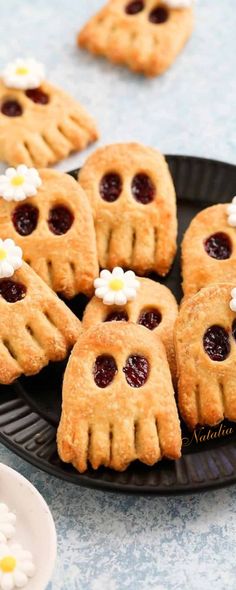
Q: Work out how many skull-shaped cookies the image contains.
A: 9